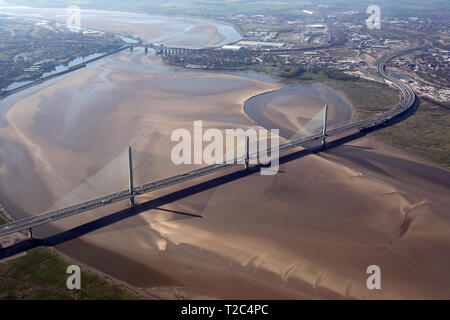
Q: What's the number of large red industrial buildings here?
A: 0